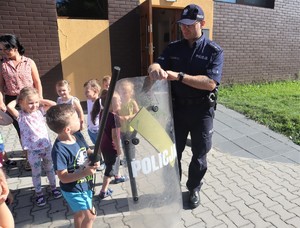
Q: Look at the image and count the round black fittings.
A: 4